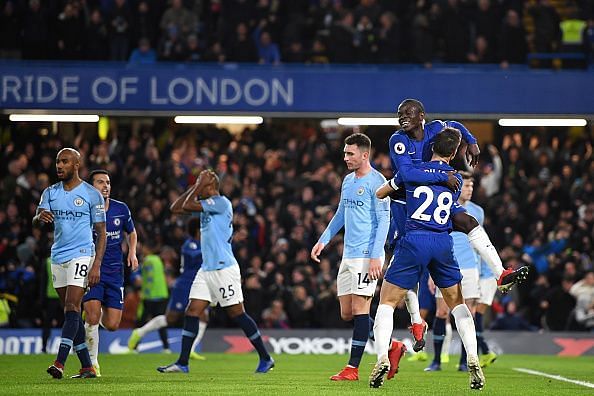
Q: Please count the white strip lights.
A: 4